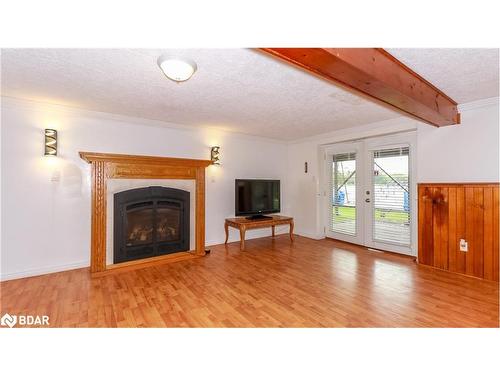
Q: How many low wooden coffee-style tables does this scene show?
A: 1